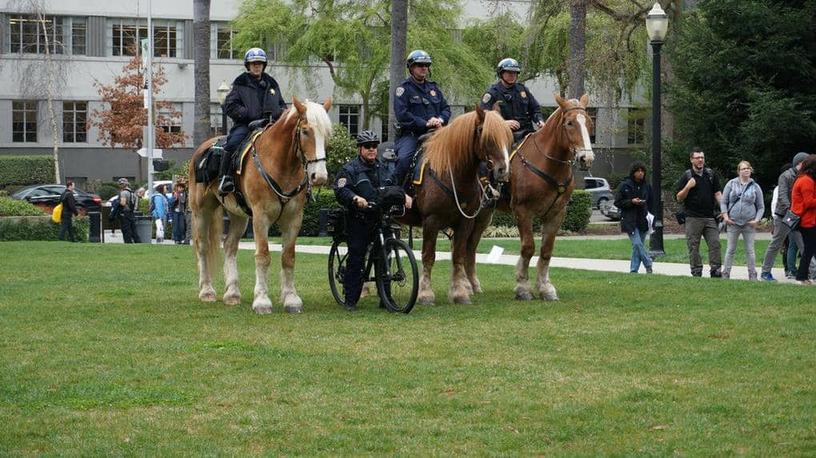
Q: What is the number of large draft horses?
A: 3